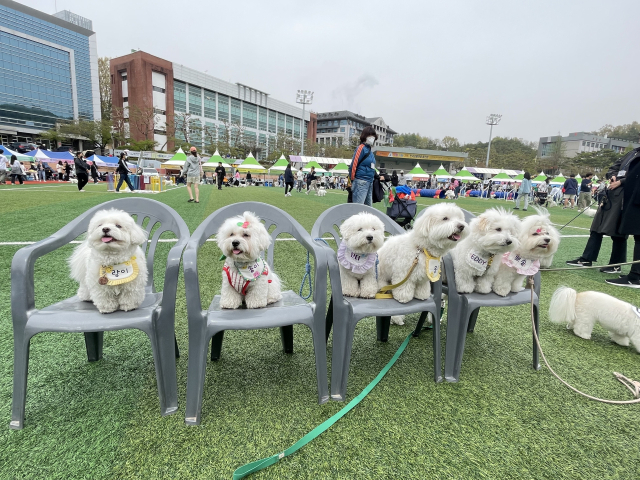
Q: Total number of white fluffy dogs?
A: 7